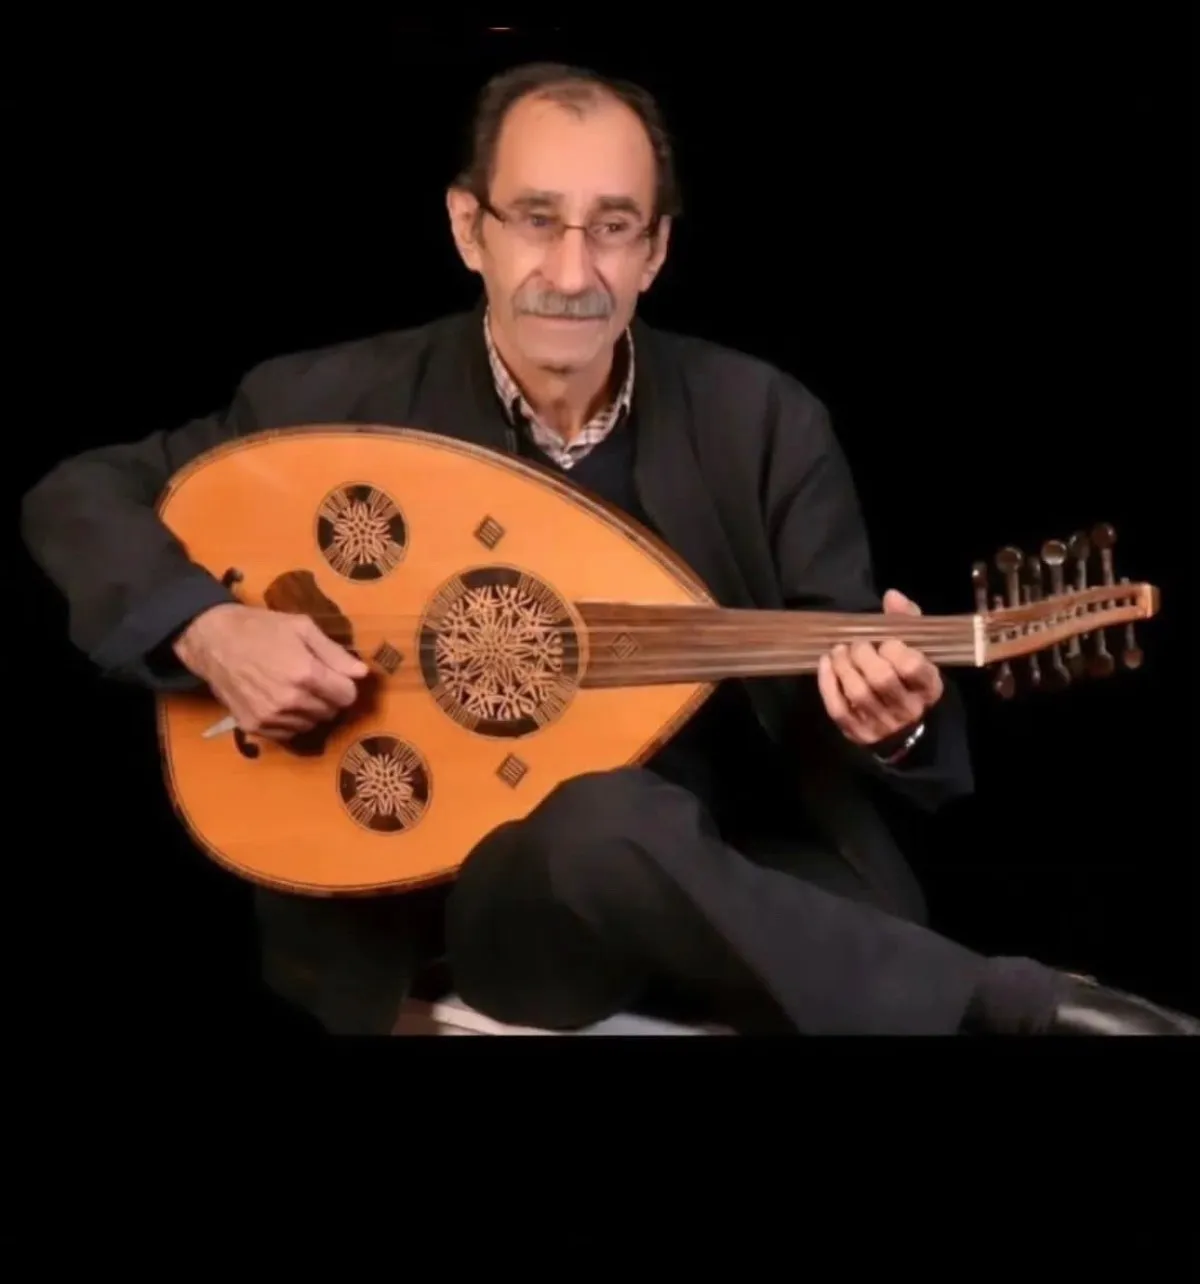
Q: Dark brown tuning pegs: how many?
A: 12